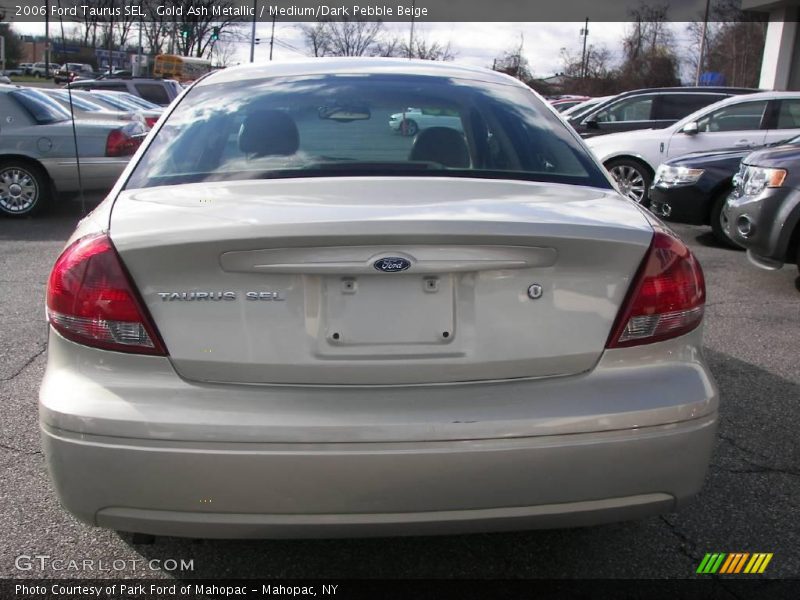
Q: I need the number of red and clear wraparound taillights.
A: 2